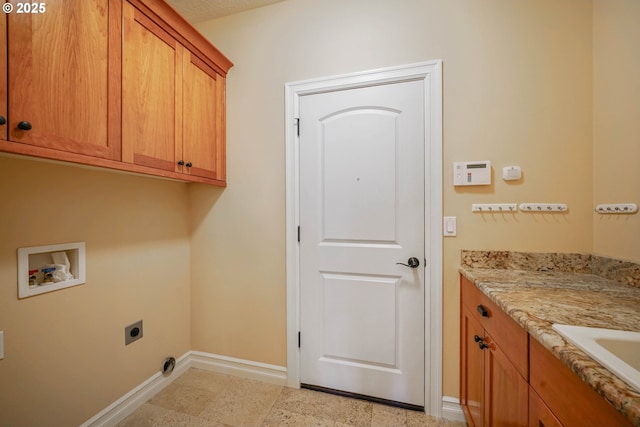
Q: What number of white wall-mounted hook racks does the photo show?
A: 3